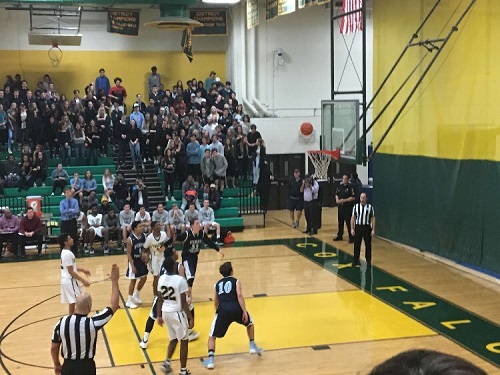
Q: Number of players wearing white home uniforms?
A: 3